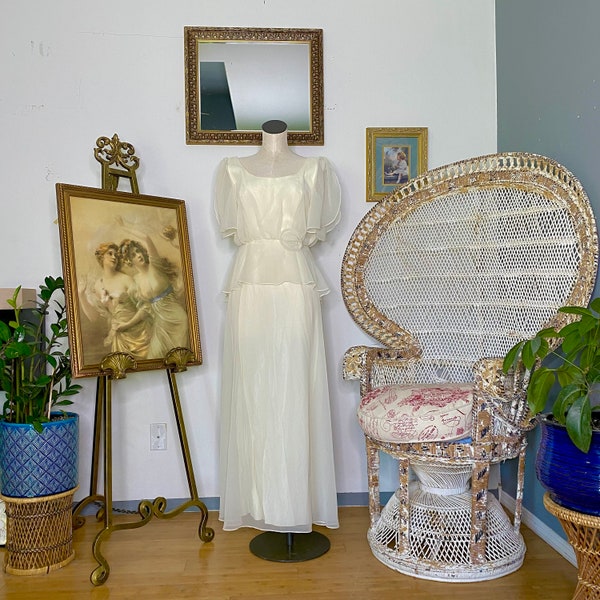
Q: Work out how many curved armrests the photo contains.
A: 2